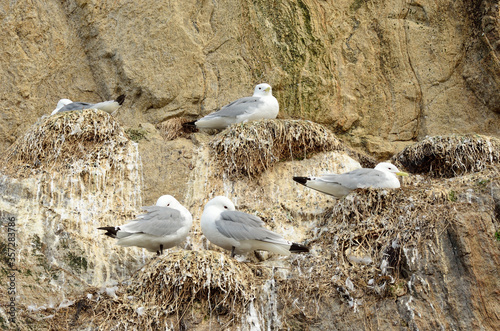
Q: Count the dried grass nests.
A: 5